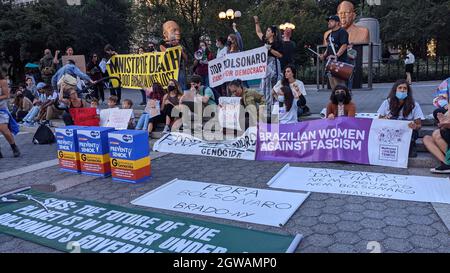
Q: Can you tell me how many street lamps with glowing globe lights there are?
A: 2